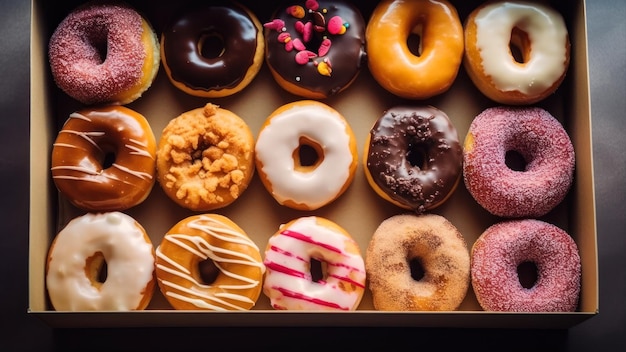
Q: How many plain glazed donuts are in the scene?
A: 1